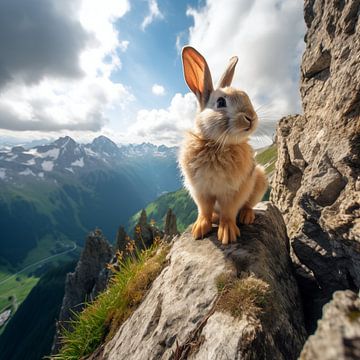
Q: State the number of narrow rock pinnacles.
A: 4